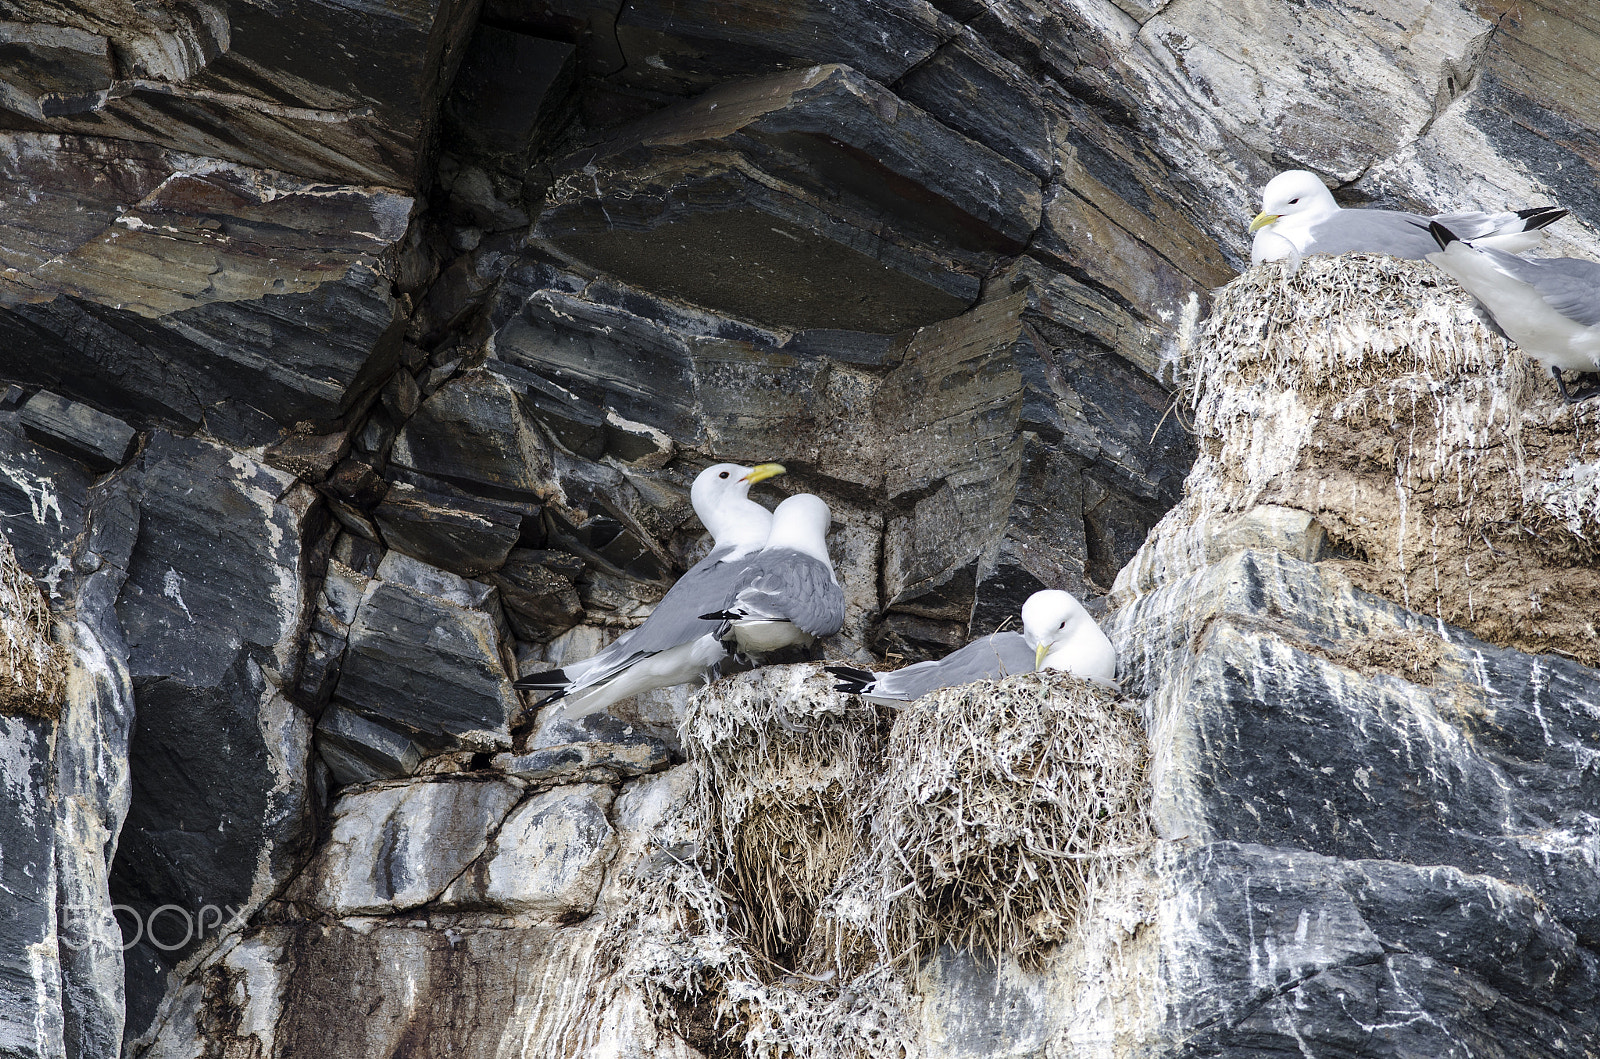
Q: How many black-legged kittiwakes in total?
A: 5